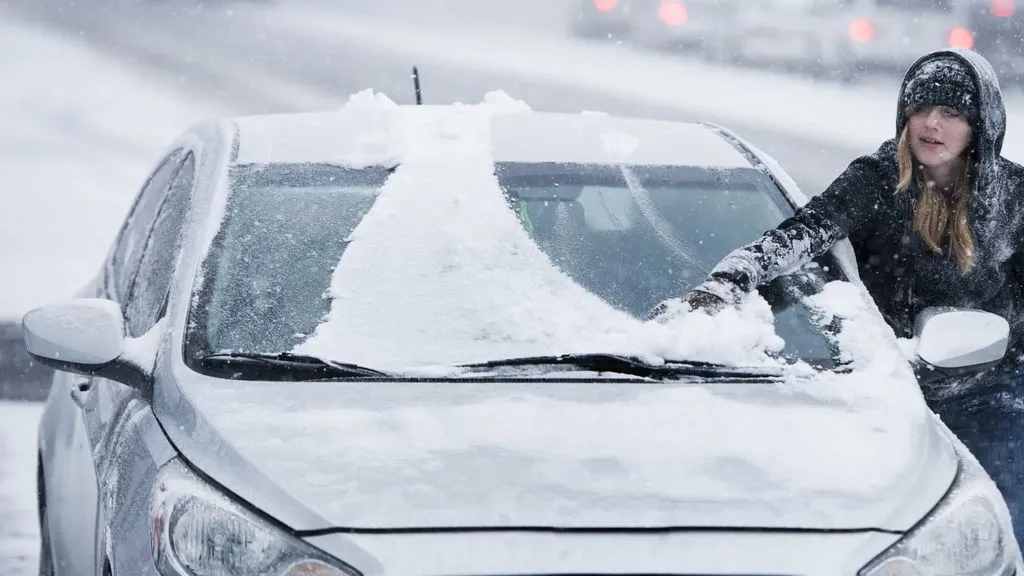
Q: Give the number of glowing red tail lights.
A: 5